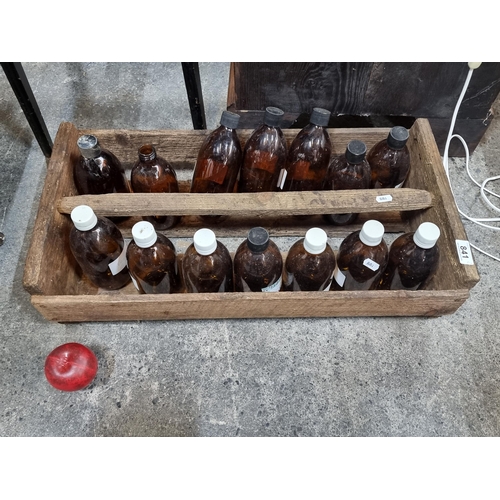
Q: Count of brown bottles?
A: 14